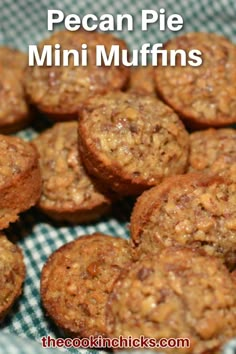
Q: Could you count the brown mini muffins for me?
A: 12